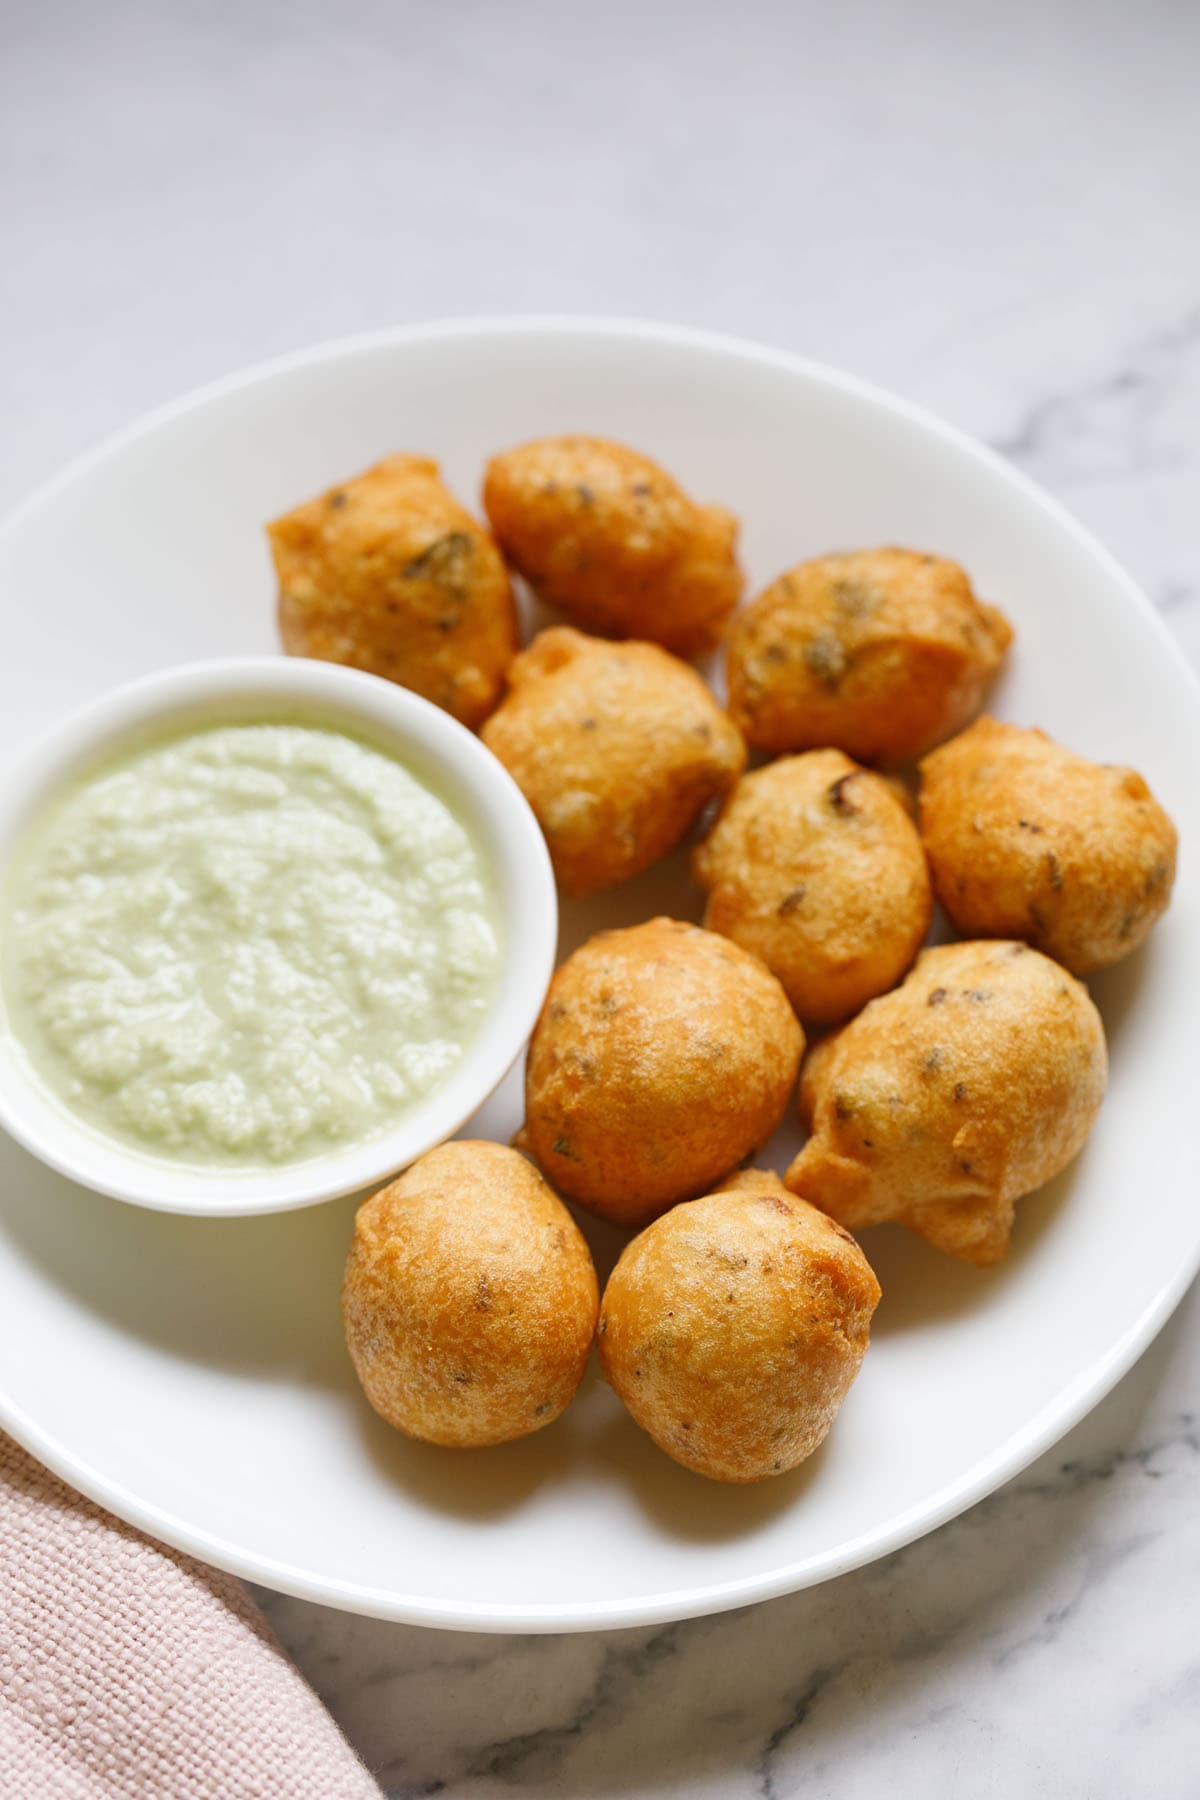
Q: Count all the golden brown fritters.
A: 10